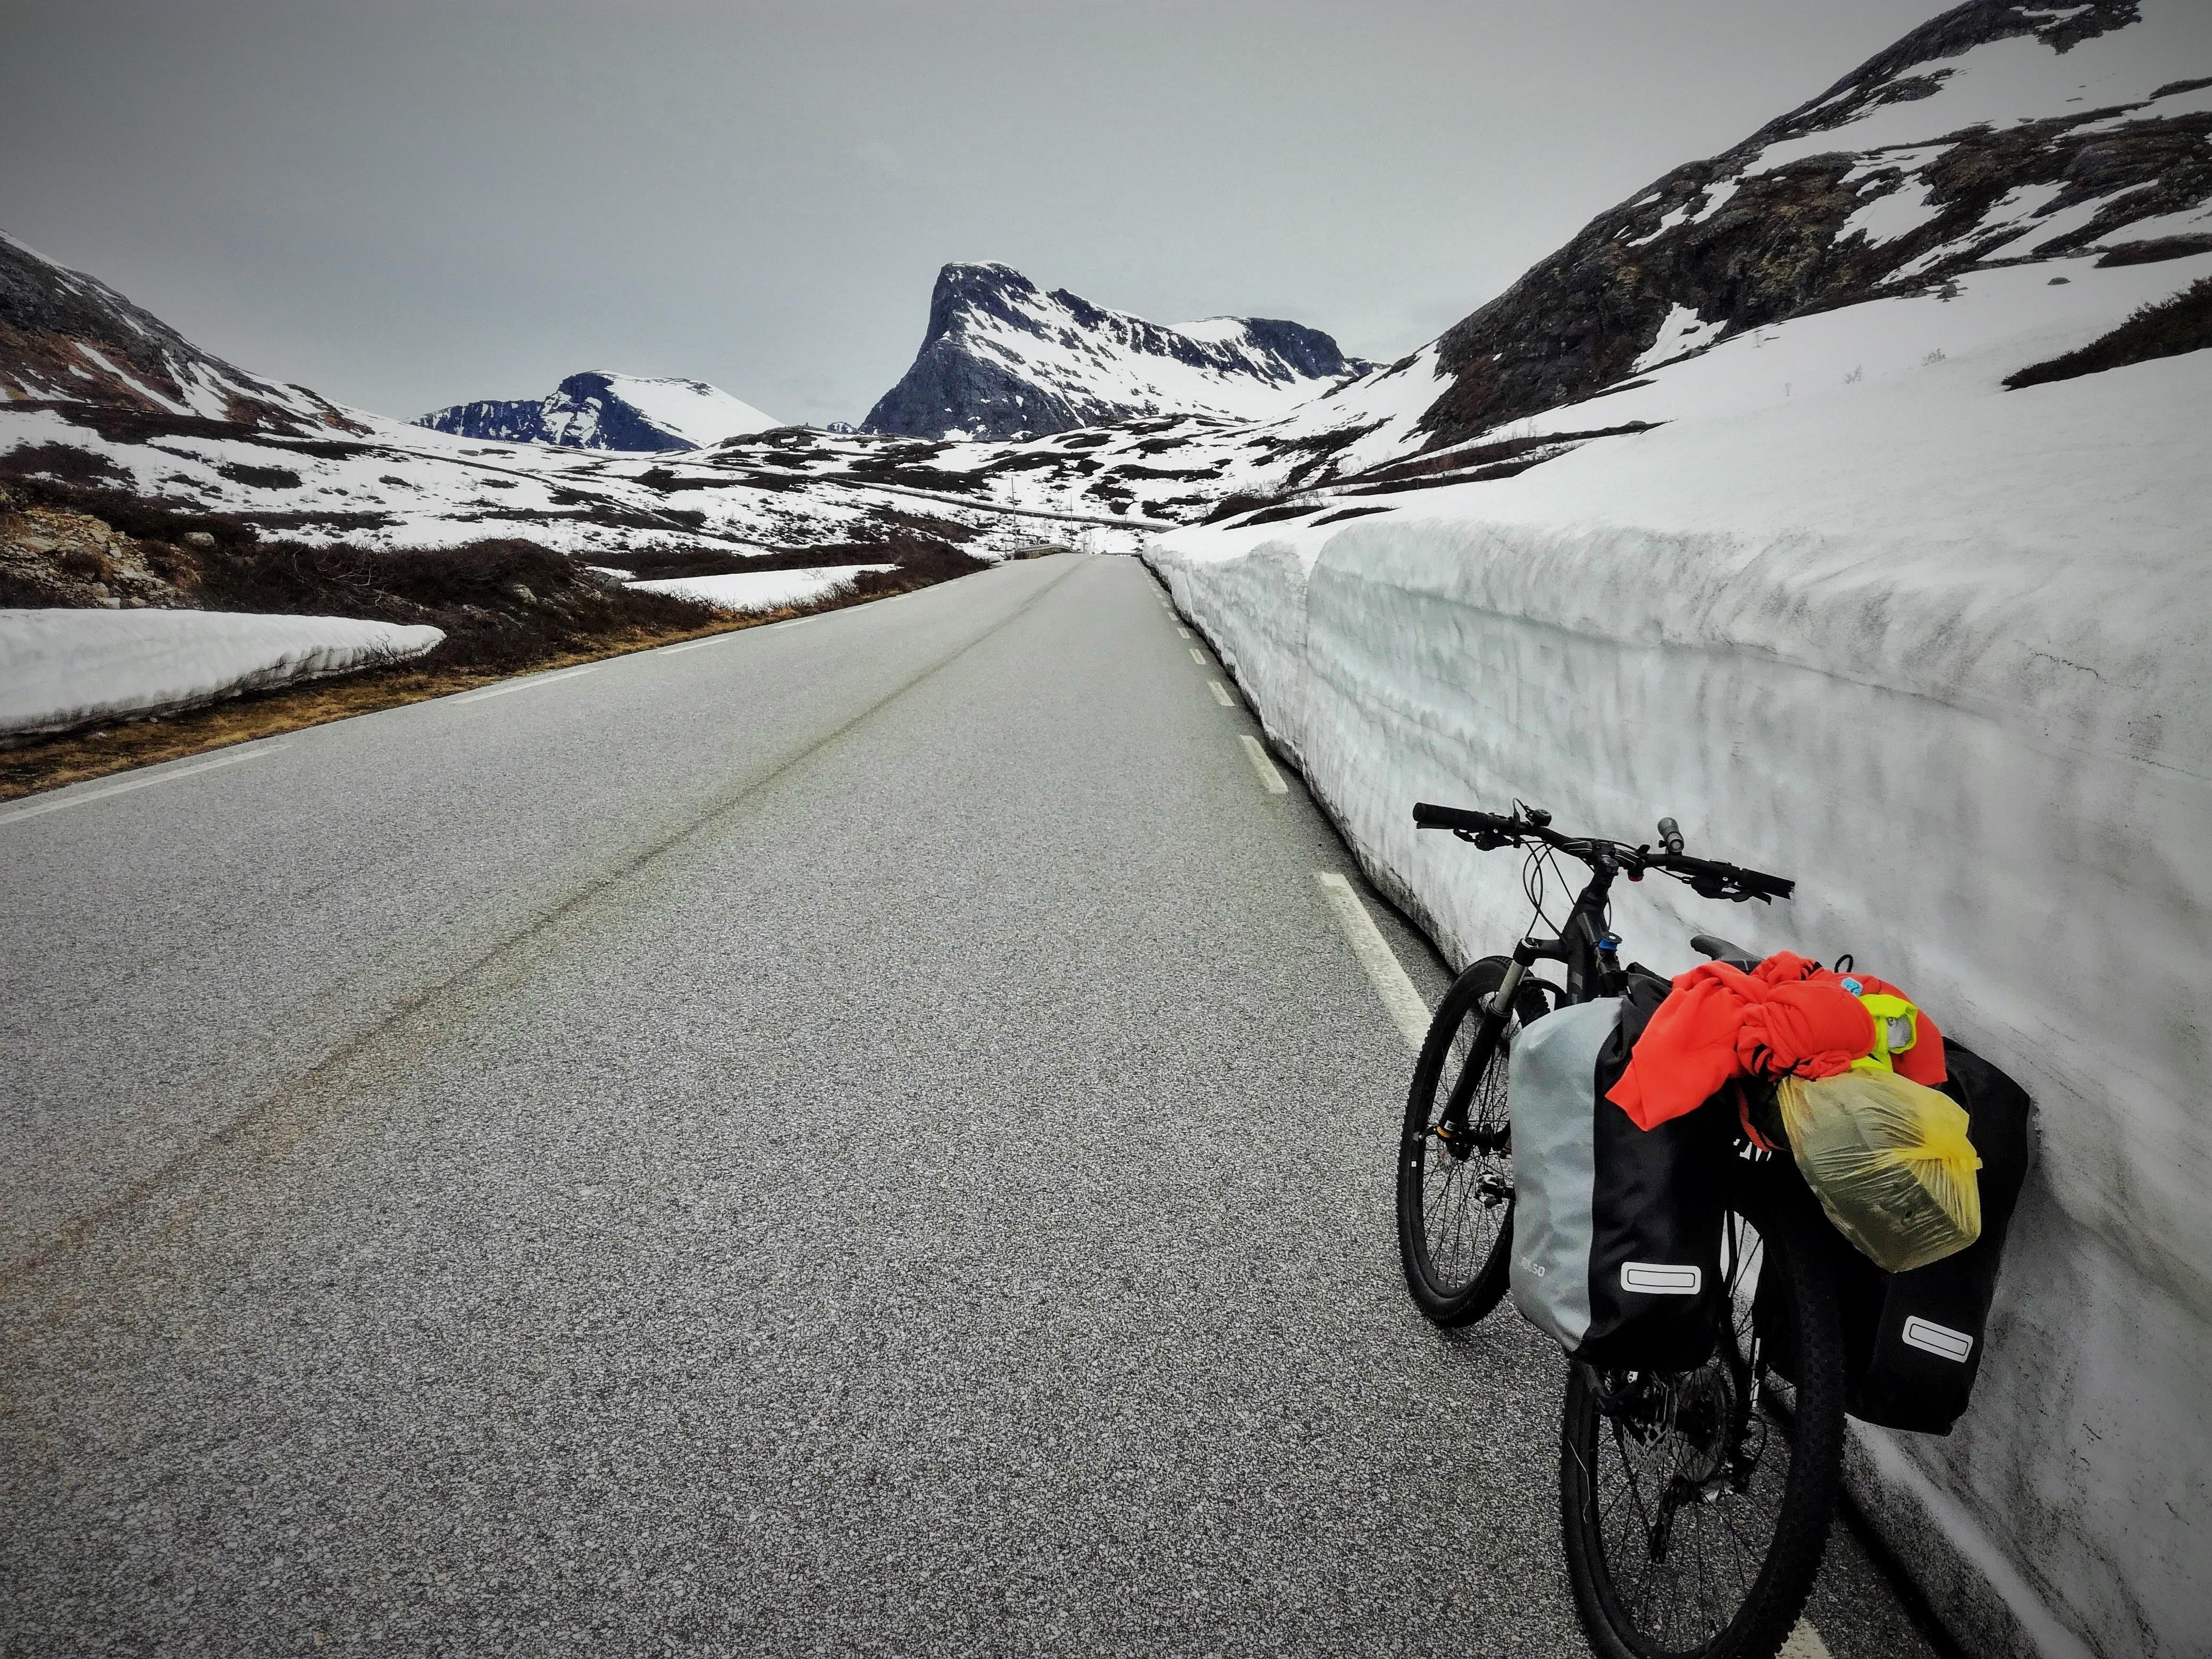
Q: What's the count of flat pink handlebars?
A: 0